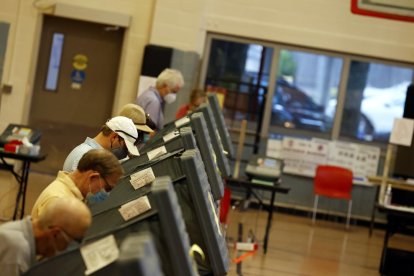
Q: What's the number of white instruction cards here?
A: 6